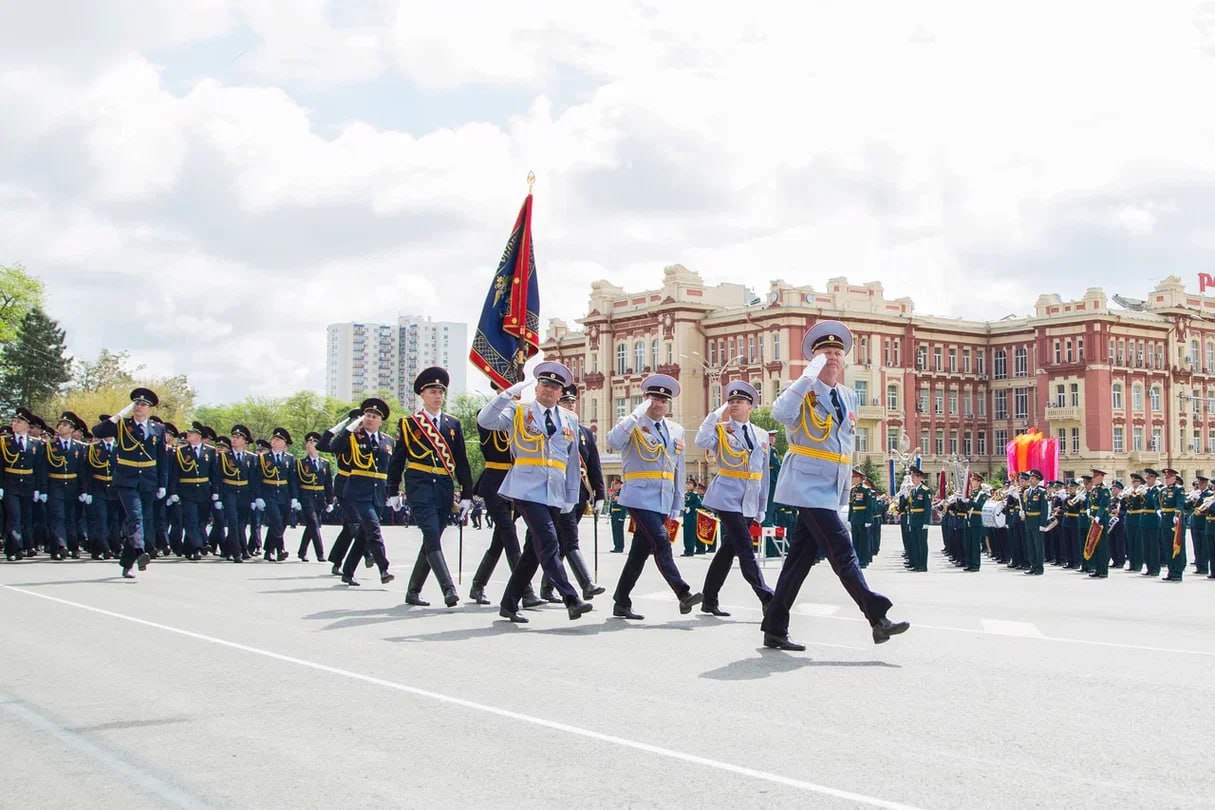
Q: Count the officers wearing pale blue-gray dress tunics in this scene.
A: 4